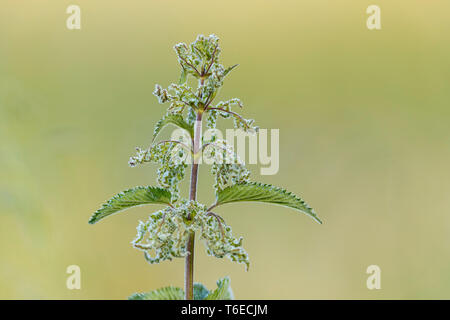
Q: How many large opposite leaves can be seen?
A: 2